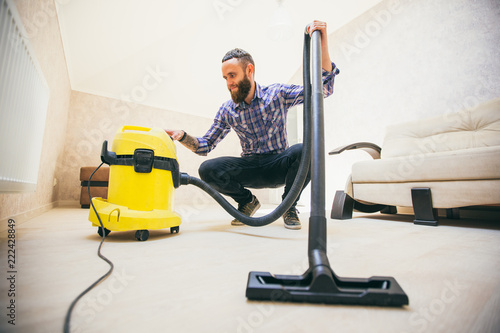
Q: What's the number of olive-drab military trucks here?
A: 0